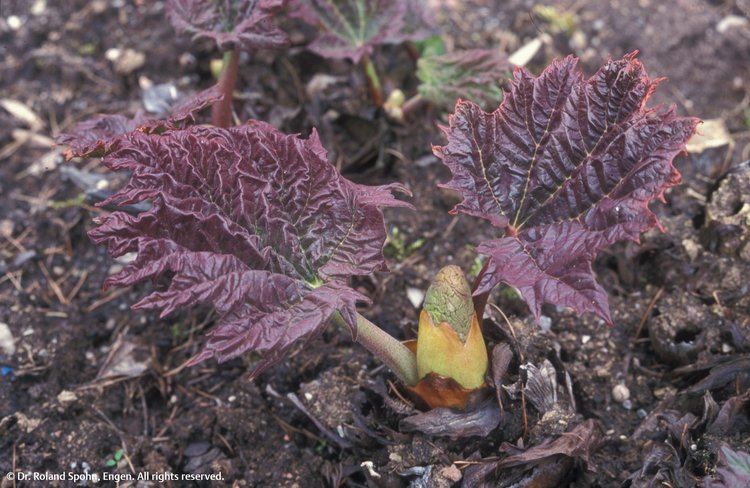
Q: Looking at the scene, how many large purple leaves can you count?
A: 2